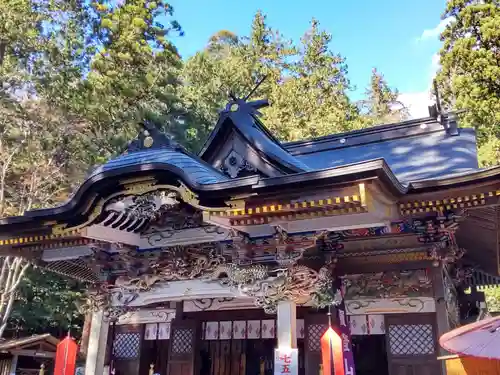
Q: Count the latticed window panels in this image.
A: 4